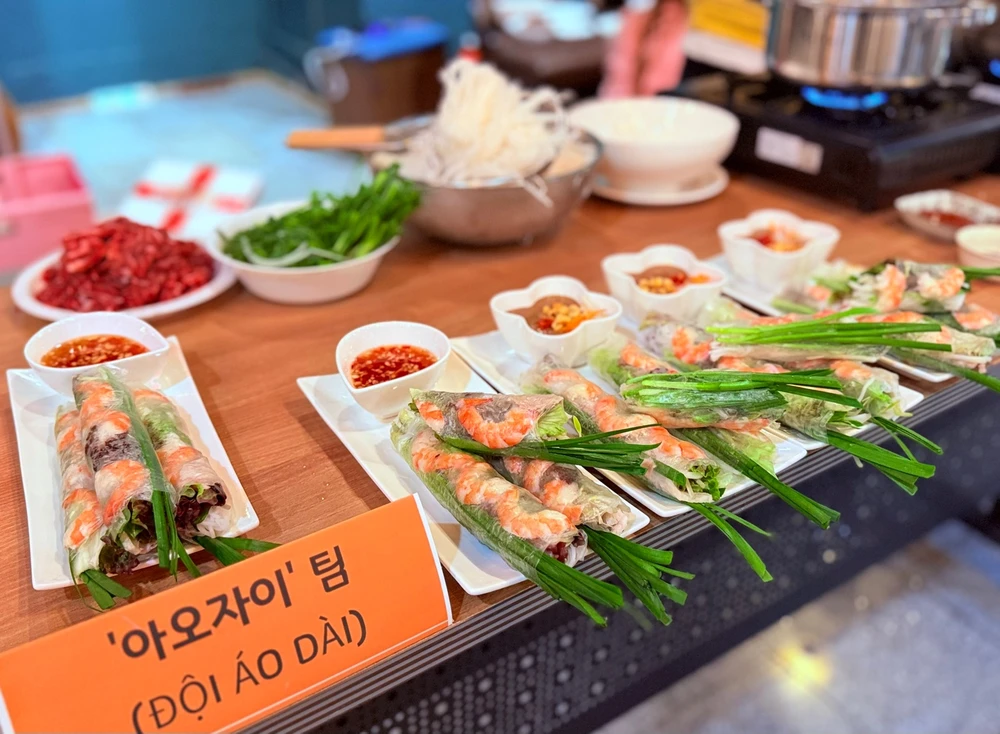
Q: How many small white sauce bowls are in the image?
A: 5